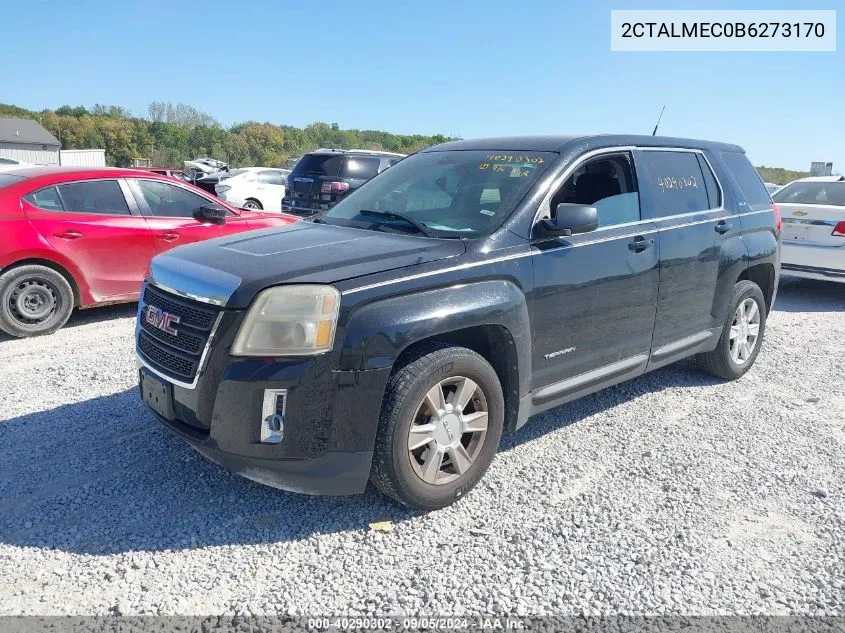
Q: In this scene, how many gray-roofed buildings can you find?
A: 1